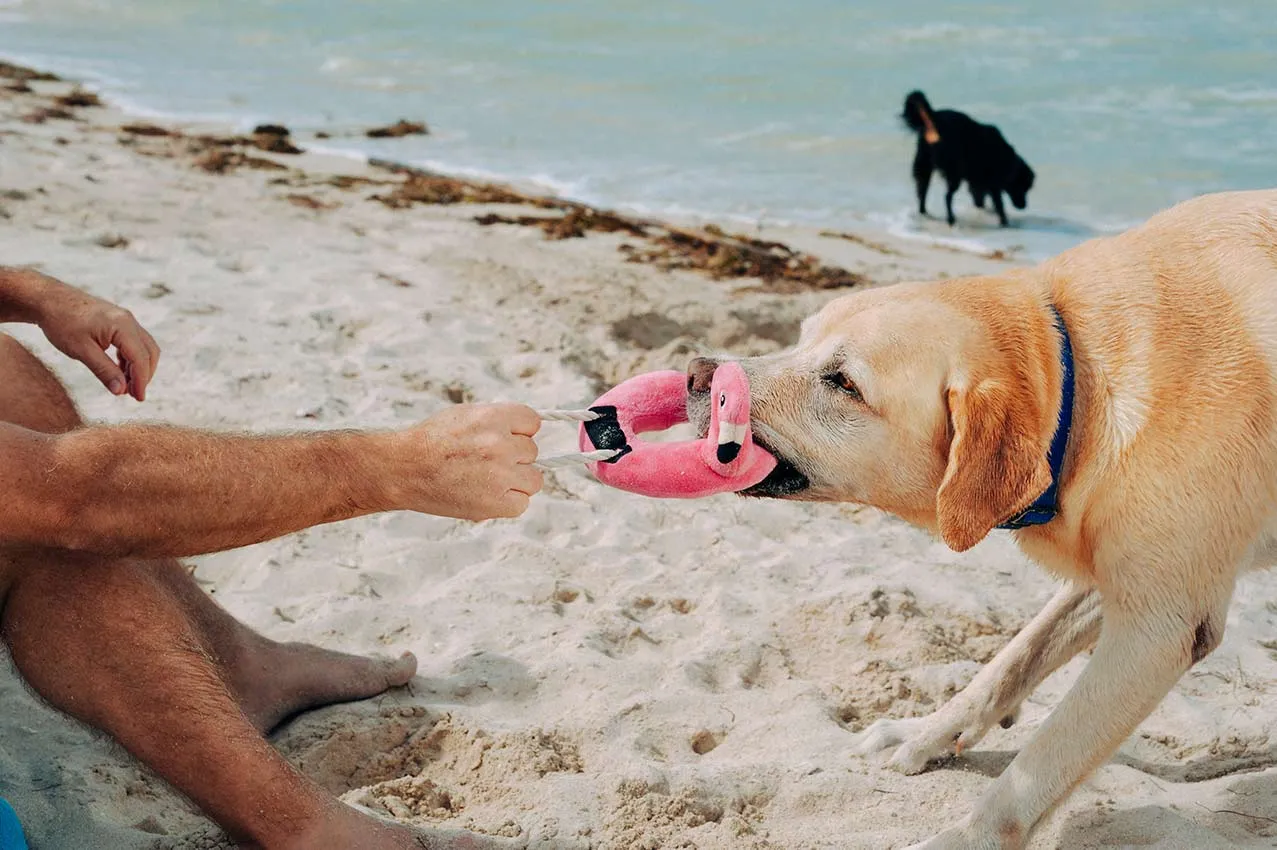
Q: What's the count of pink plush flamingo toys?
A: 1